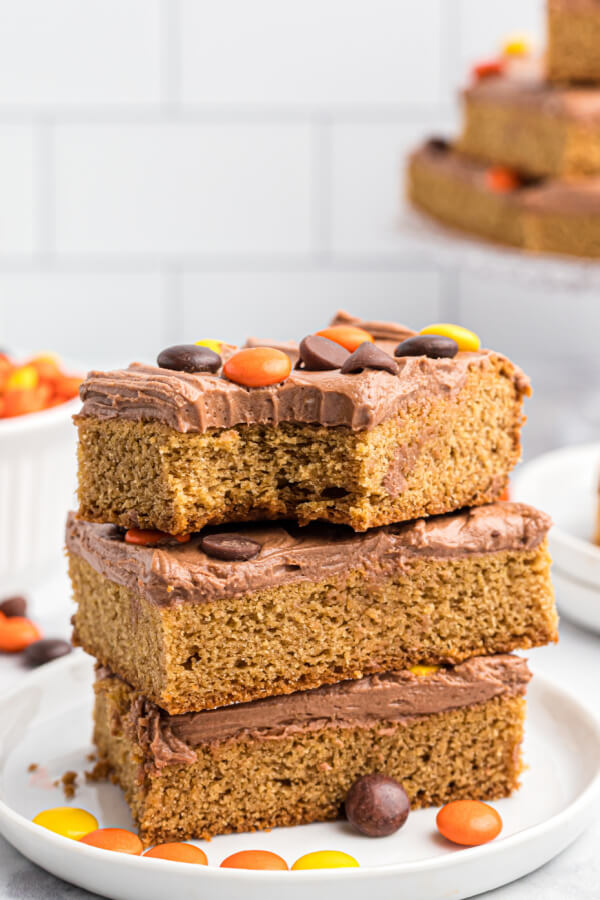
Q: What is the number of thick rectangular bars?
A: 3